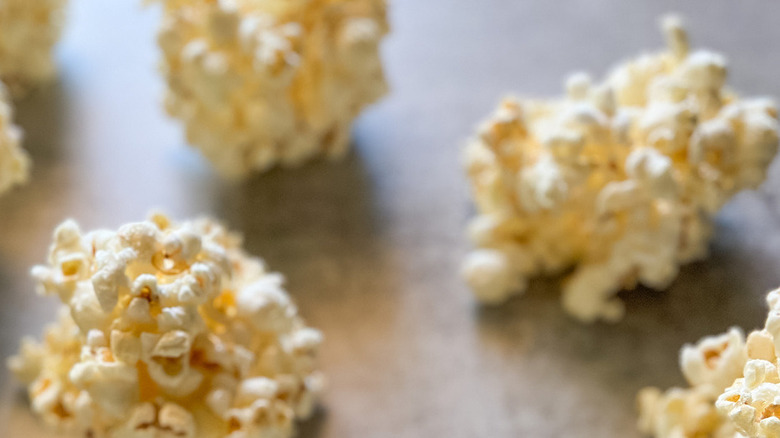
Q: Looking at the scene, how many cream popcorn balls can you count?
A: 6